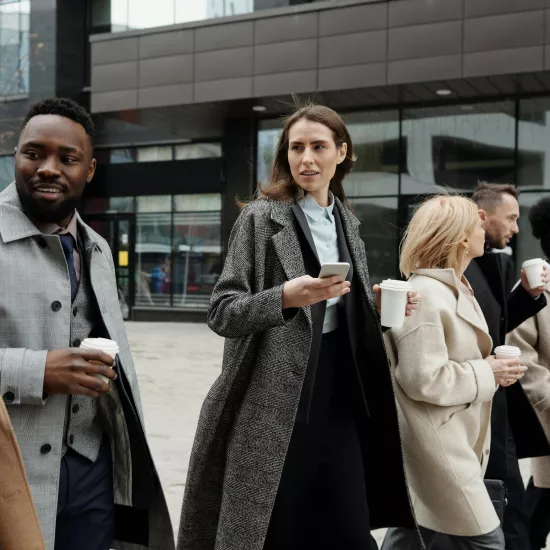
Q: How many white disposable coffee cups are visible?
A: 4